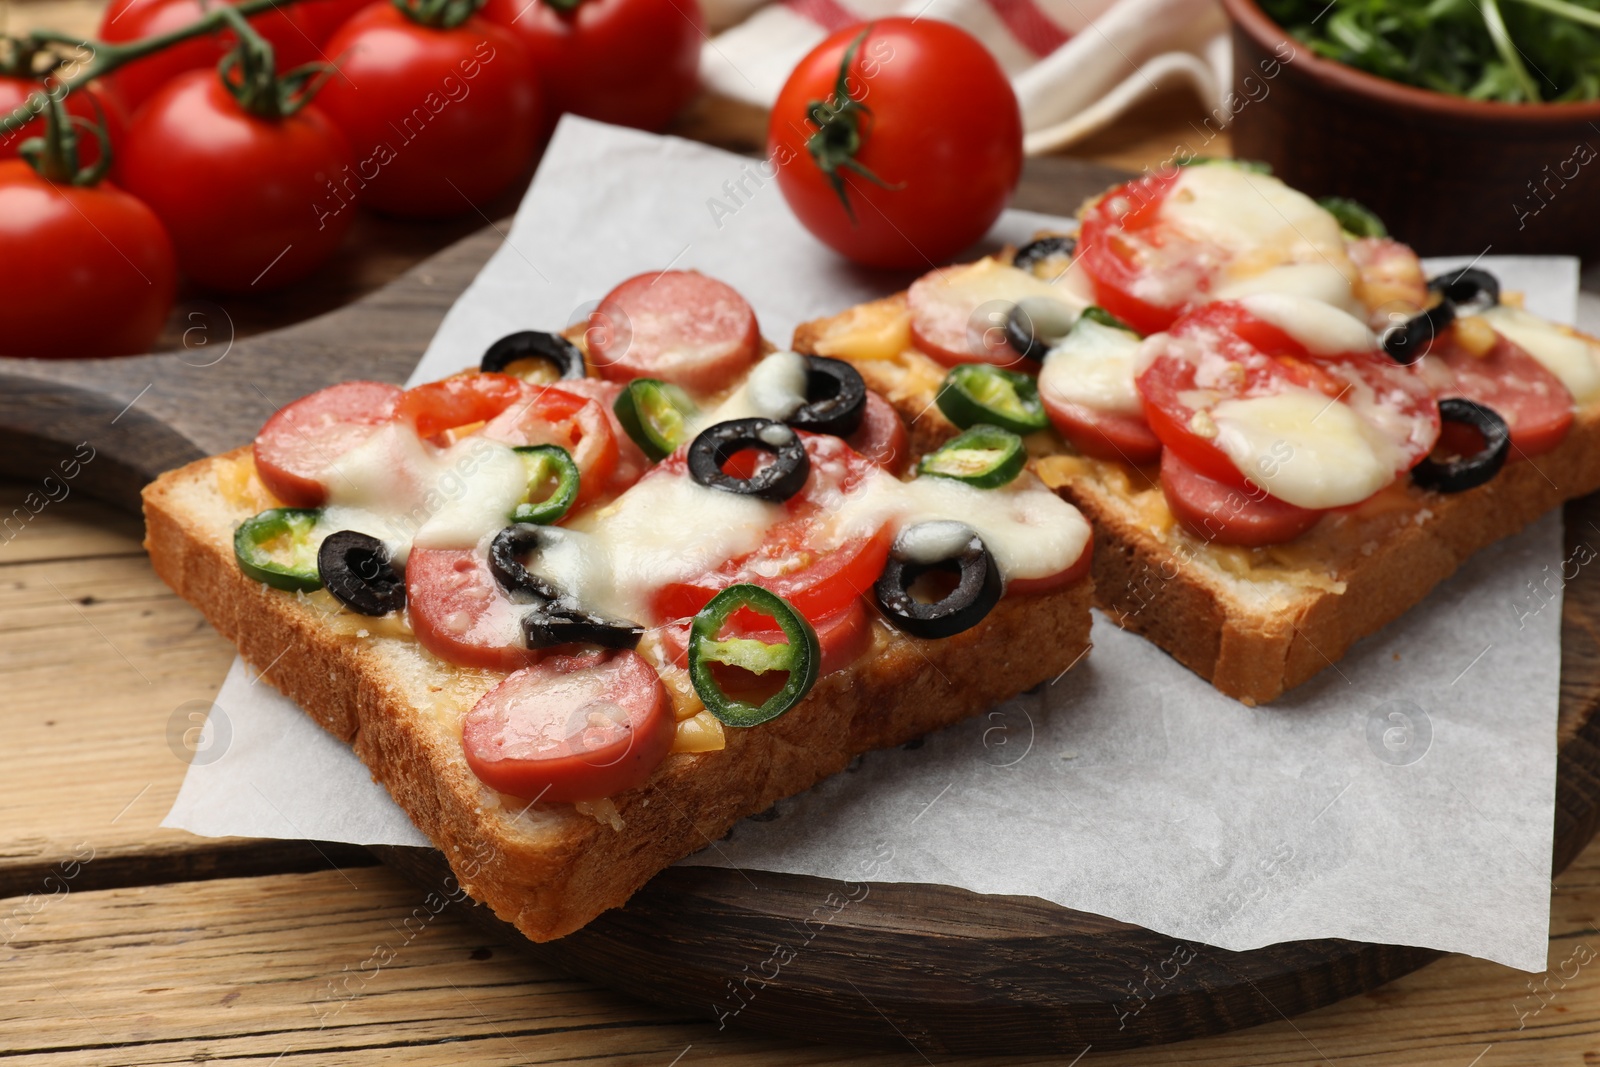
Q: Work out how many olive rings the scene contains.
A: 12